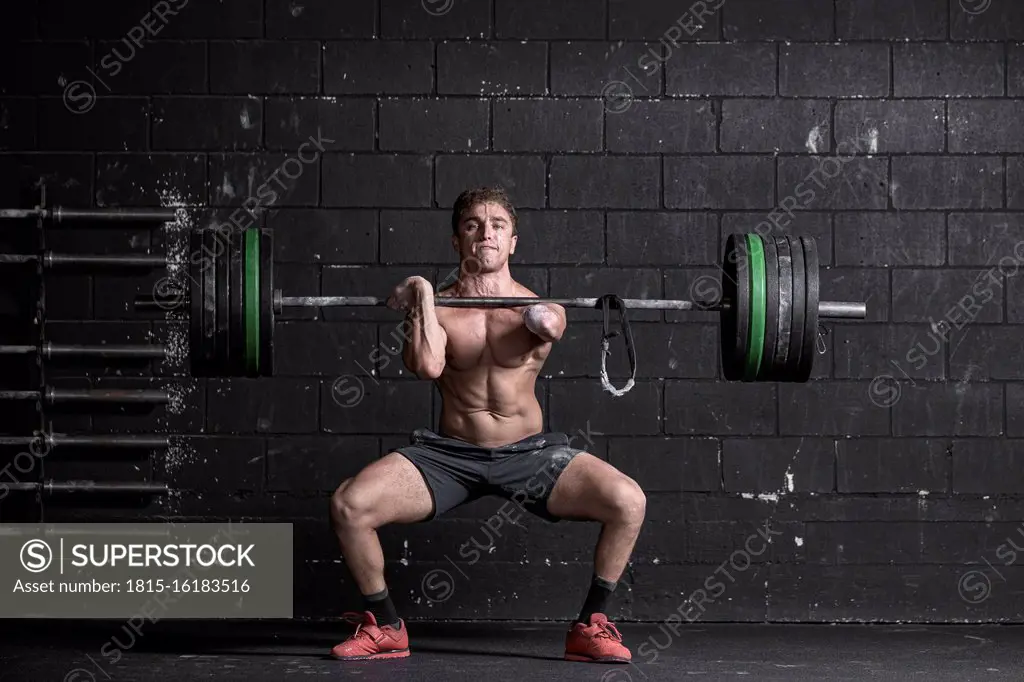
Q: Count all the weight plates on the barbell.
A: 12